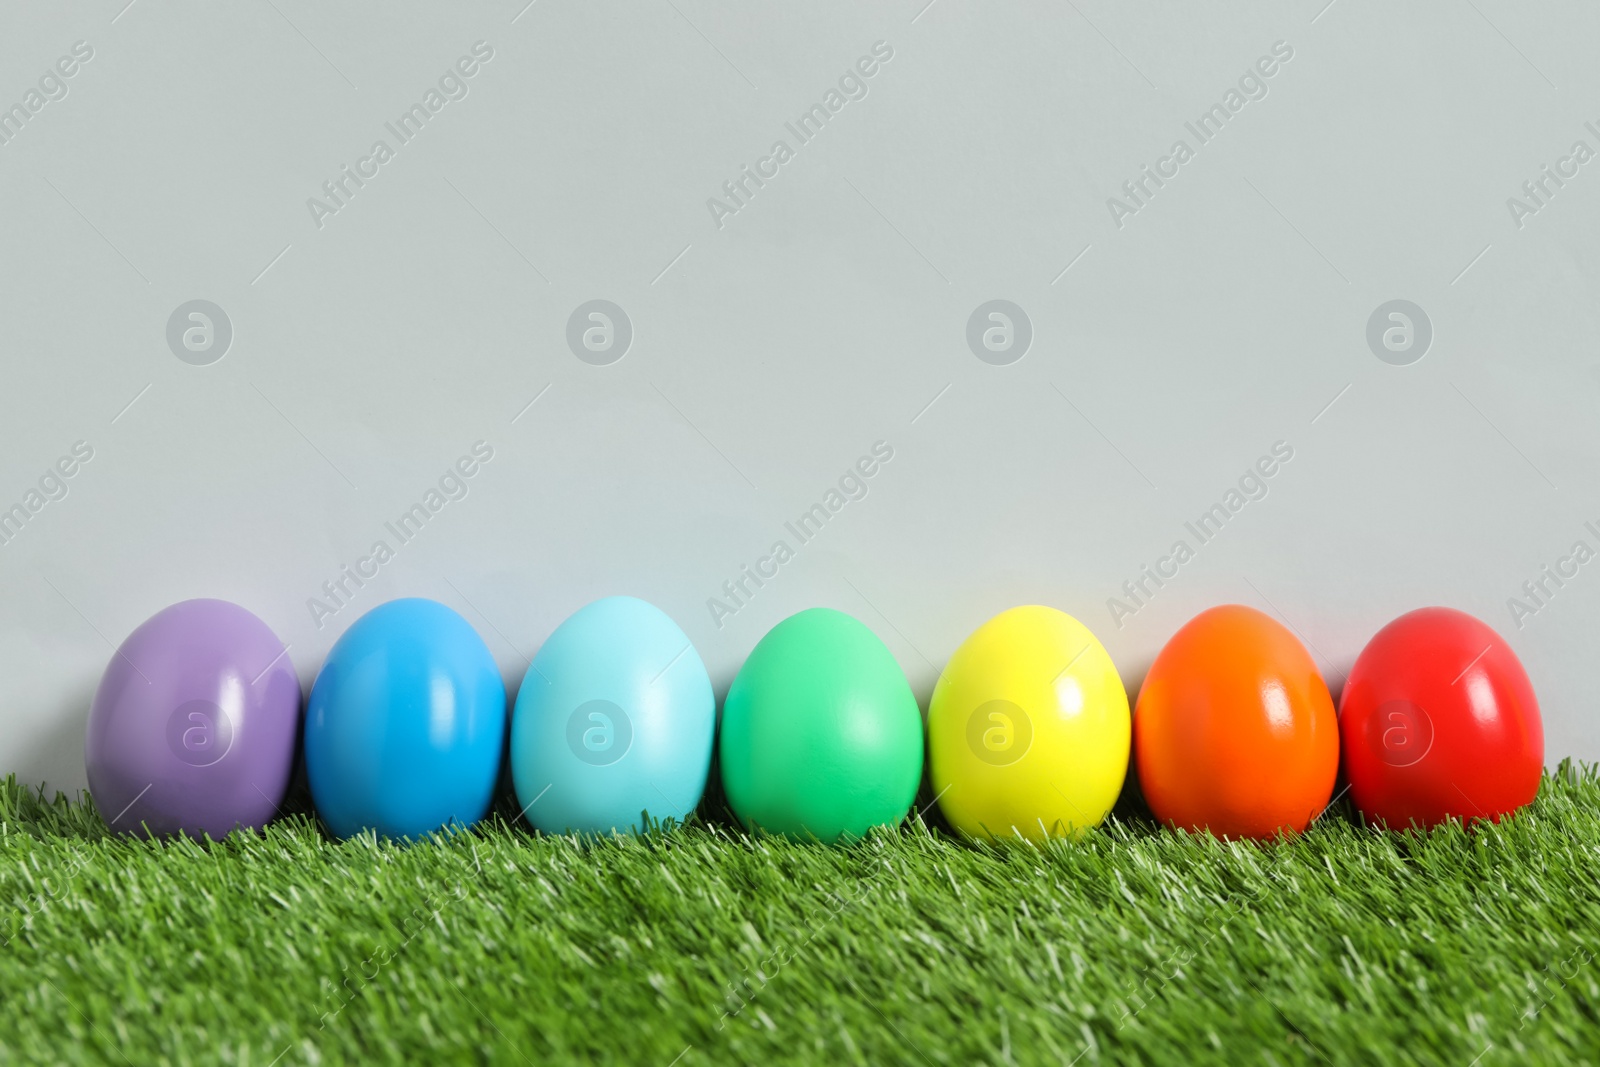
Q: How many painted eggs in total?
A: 7